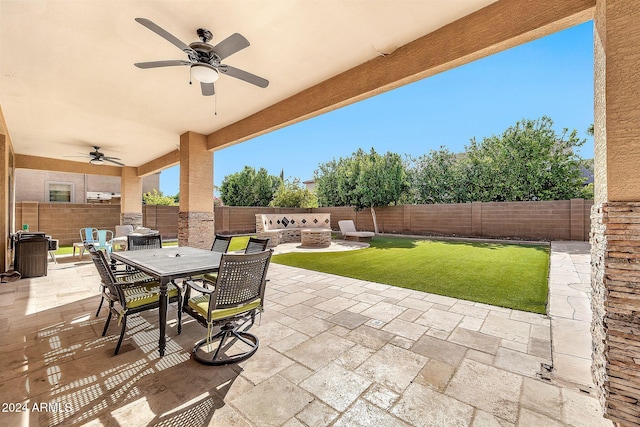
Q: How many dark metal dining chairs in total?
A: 6